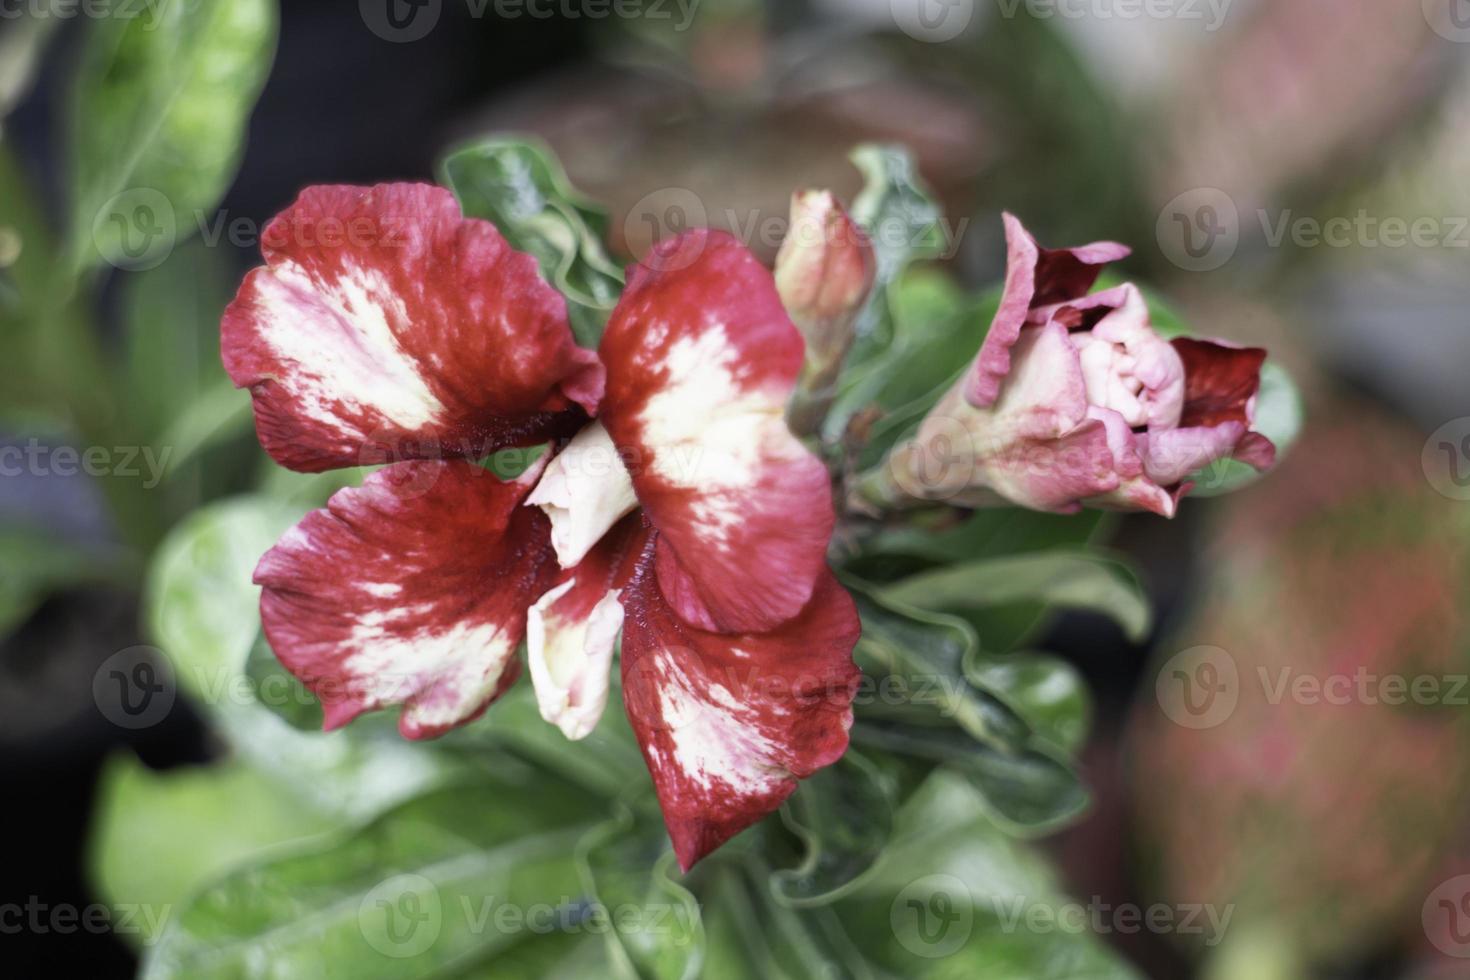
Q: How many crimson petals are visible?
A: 4